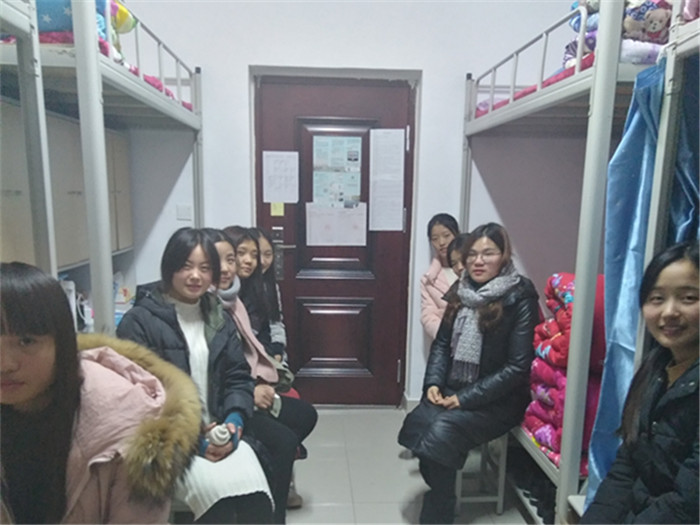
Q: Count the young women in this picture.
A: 9